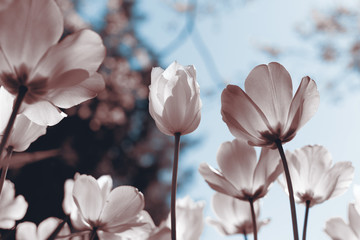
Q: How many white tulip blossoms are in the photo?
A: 12